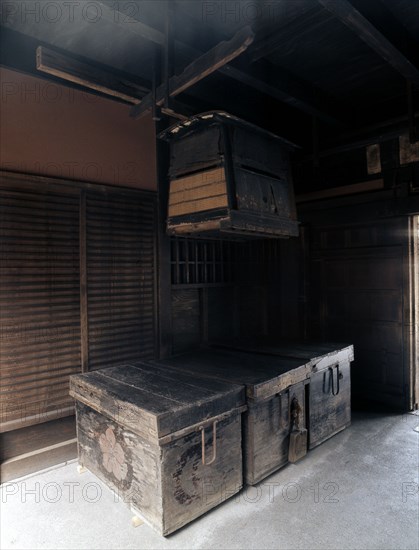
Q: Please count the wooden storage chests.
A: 3